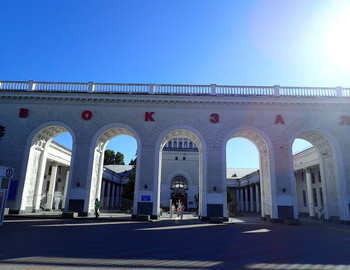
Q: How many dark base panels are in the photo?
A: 4